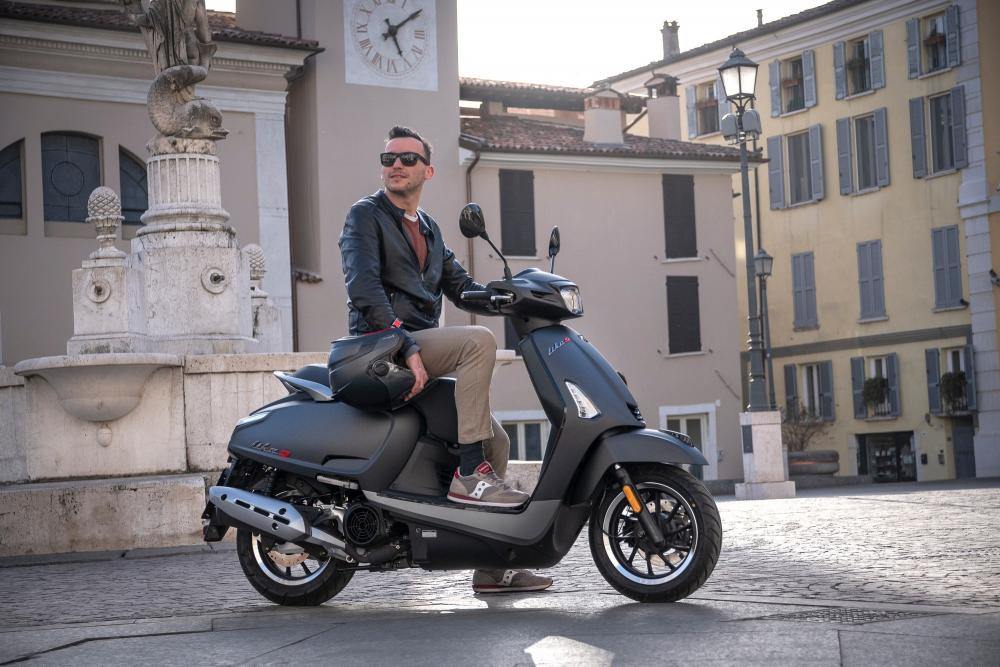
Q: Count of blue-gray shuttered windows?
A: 13